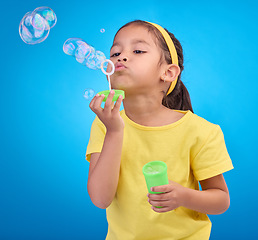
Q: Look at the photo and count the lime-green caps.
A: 1